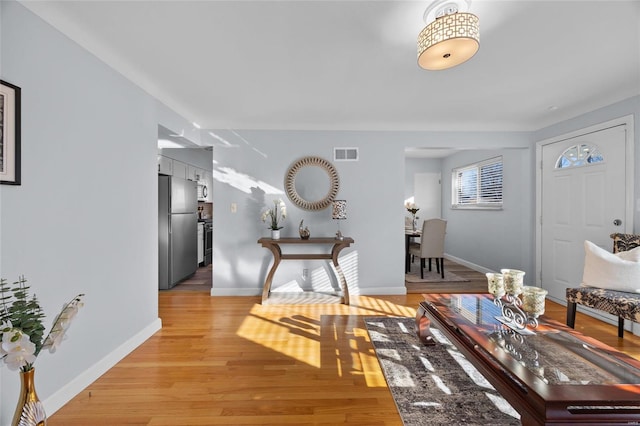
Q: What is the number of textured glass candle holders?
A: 3